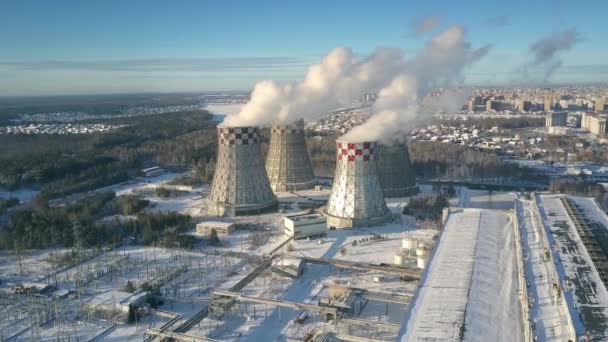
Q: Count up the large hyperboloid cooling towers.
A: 4